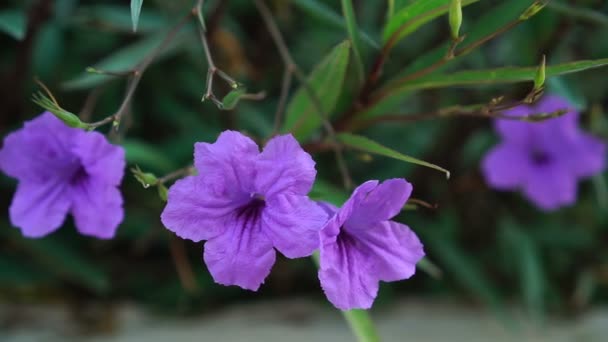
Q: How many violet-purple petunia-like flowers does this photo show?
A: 4